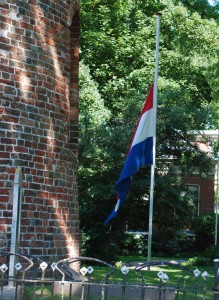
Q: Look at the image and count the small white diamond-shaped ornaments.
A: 11